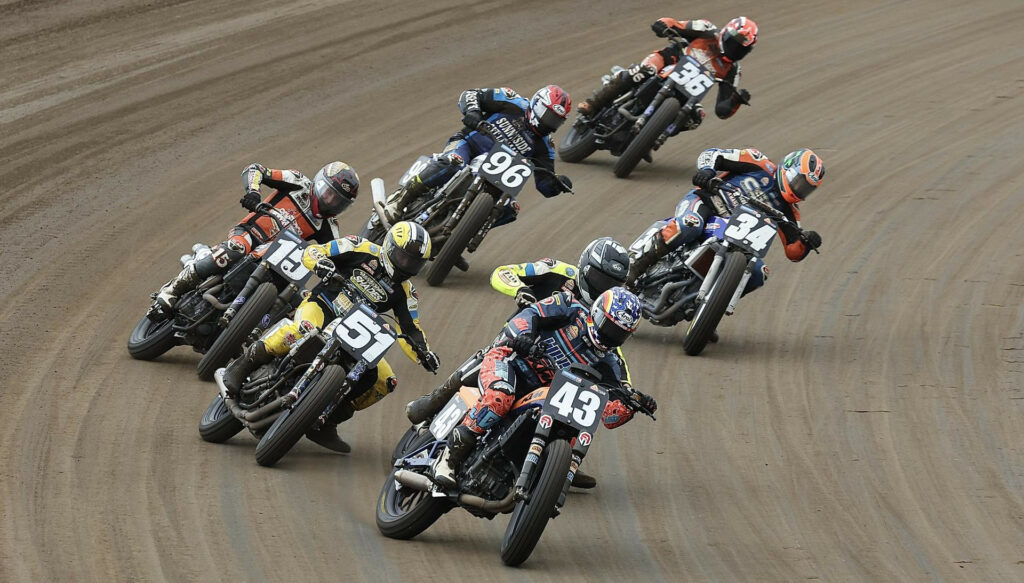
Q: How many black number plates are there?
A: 6